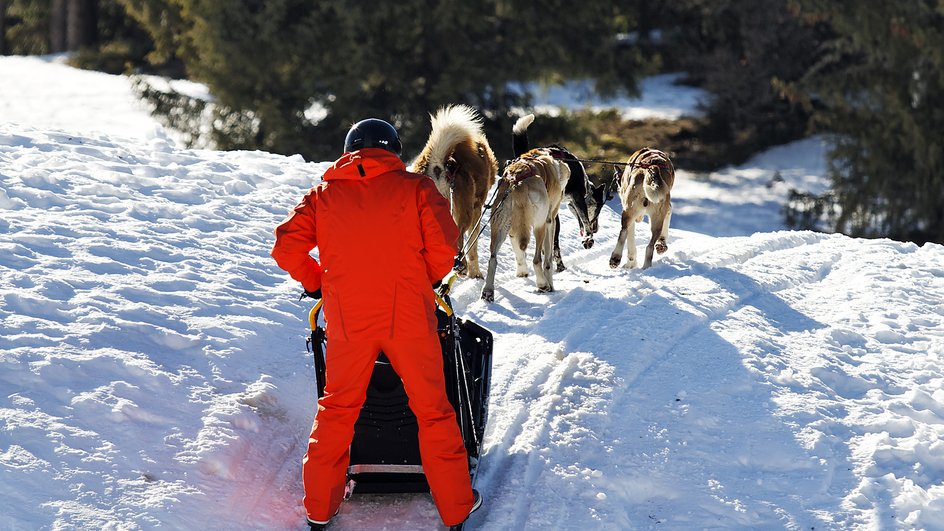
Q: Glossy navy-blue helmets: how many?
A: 1